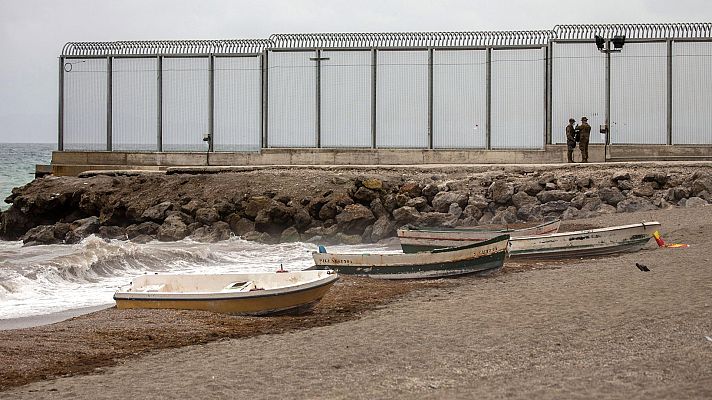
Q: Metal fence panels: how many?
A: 12